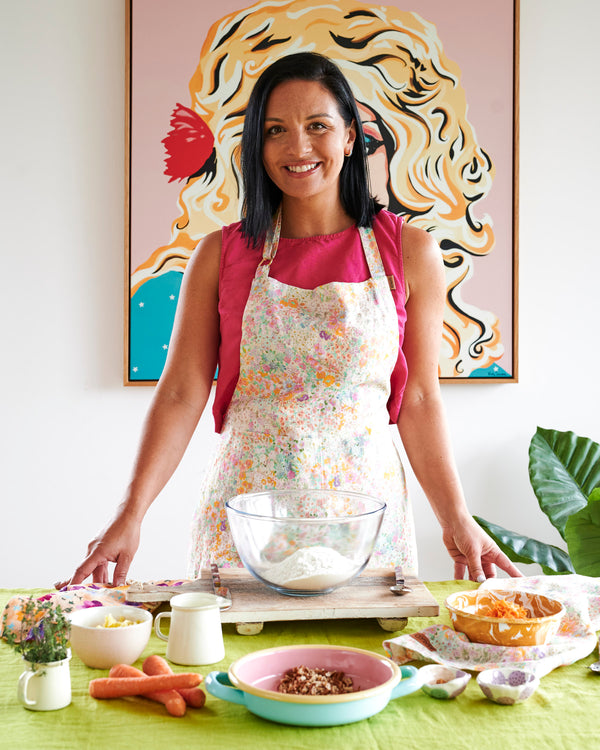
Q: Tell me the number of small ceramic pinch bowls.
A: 2